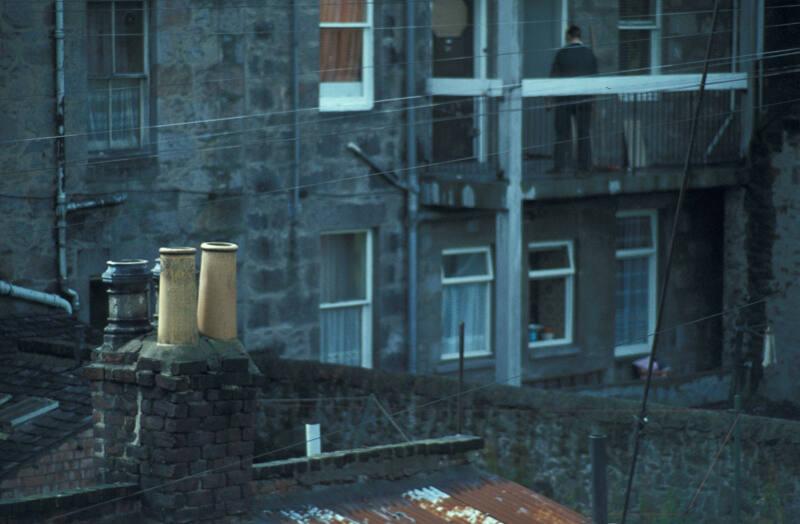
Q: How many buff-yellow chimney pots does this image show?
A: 2